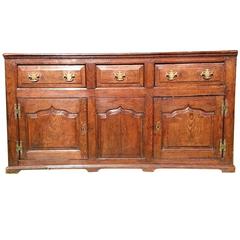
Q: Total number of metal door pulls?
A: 5